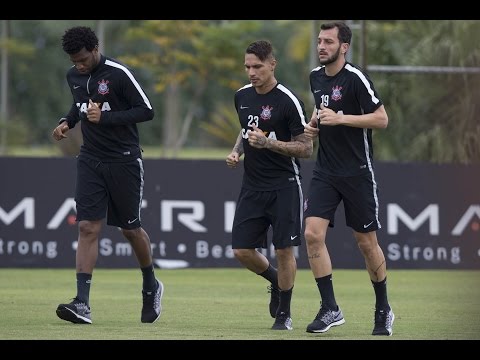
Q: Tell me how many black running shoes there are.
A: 6